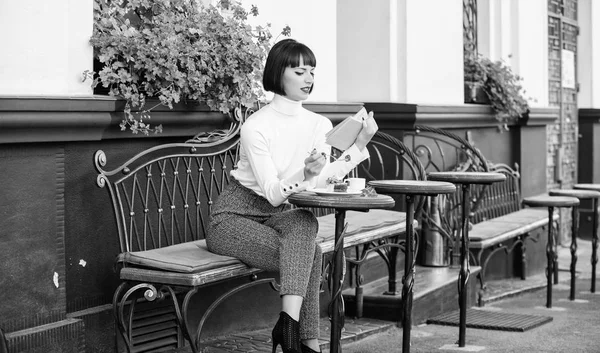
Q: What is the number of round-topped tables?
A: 6